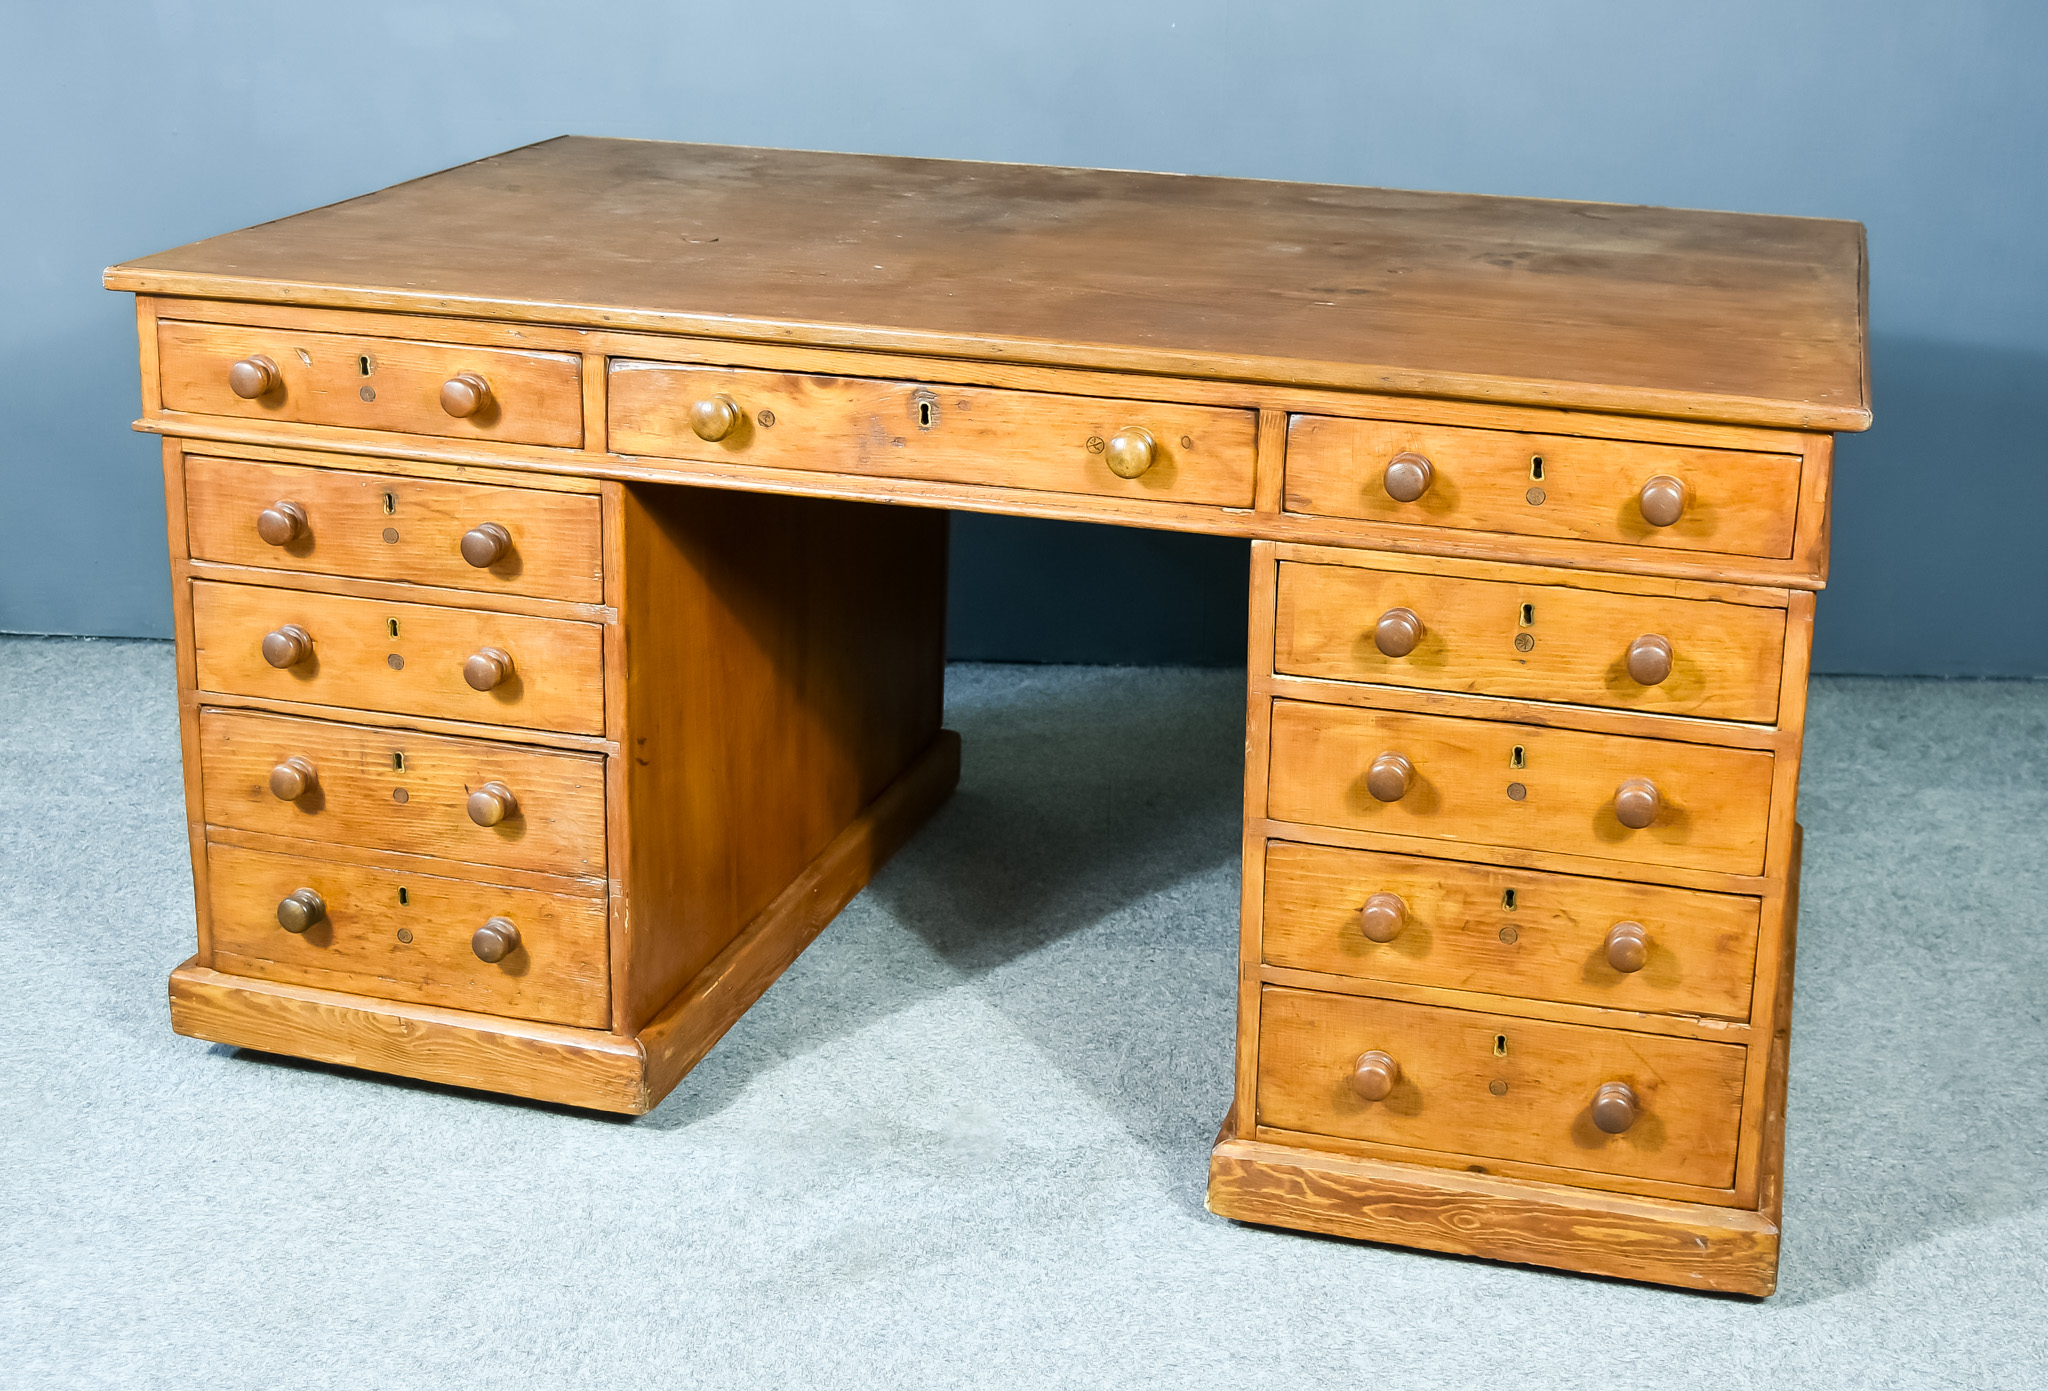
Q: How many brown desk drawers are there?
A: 11